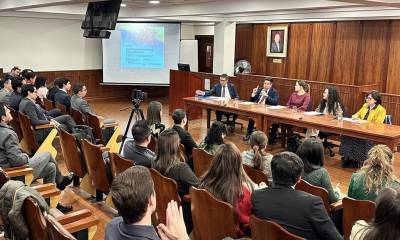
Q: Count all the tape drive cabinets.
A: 0